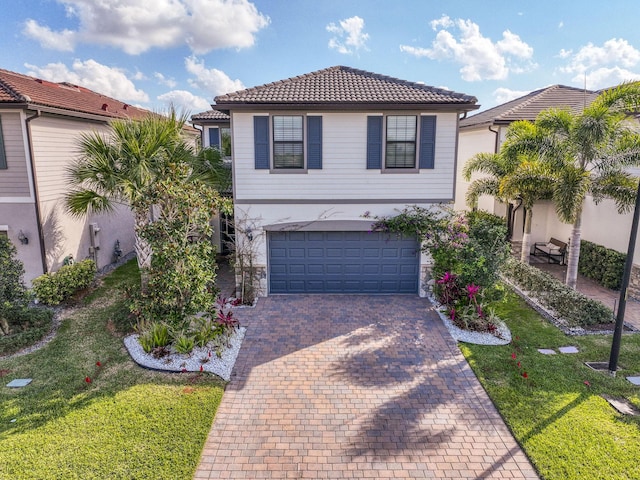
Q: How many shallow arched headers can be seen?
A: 1